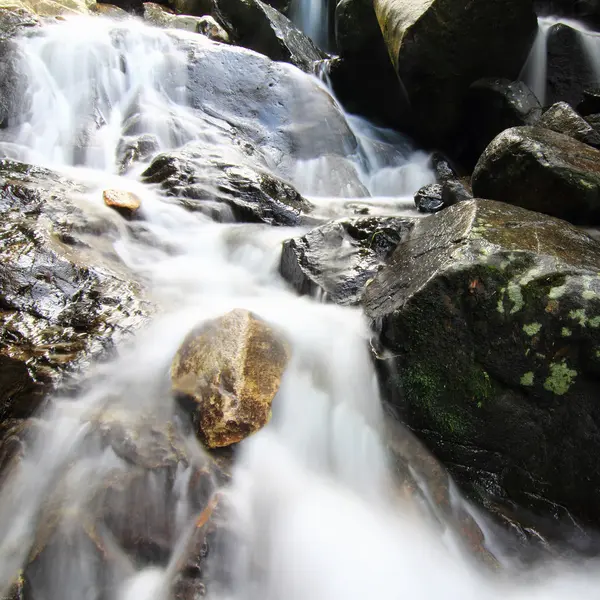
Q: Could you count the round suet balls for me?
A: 0